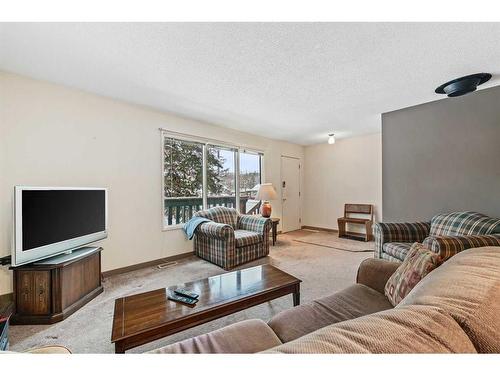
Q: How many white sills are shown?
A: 1